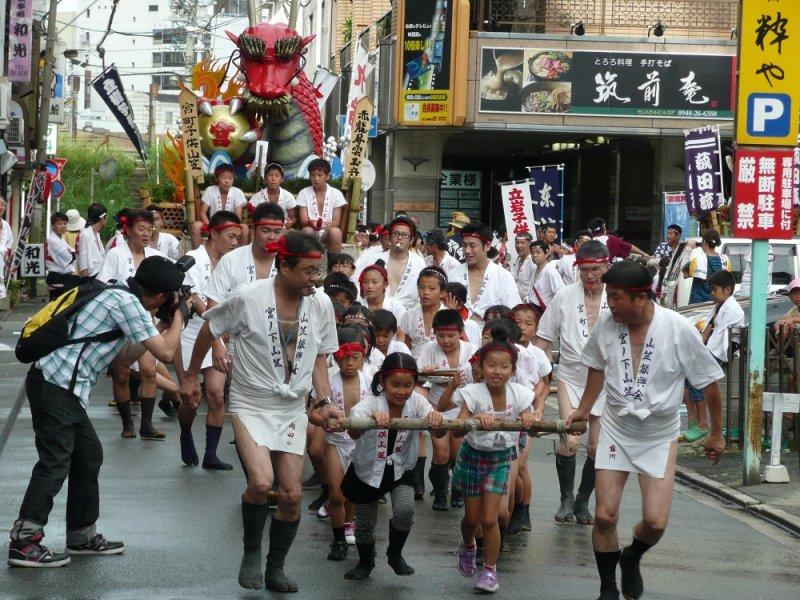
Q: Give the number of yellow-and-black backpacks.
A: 1